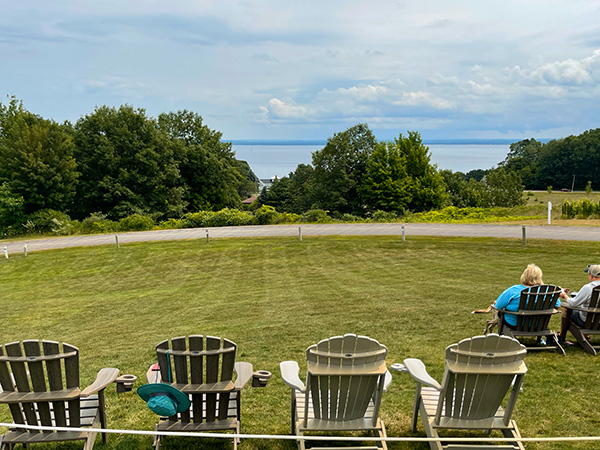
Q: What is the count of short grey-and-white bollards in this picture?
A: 7